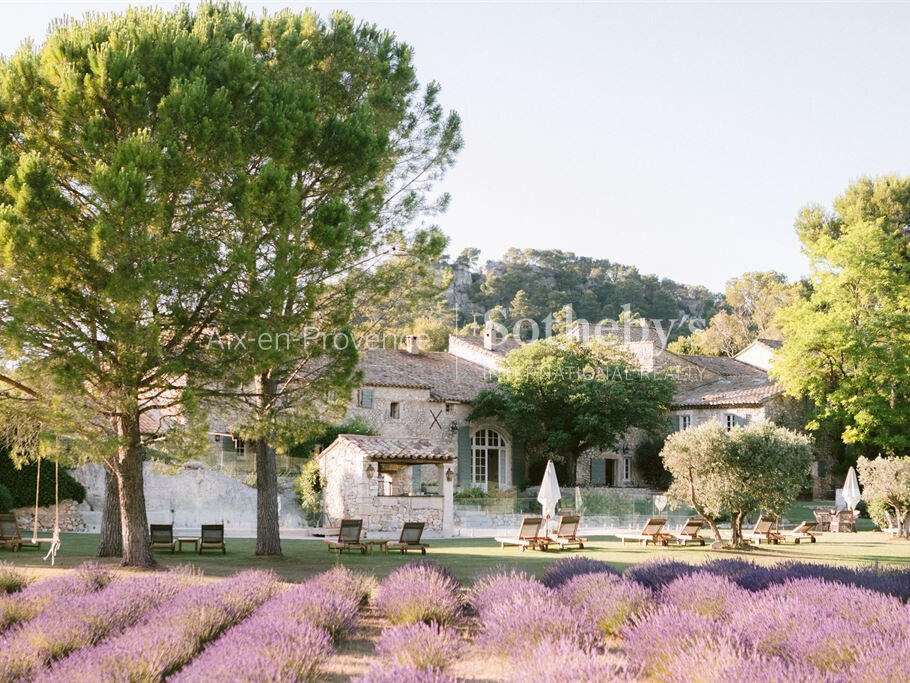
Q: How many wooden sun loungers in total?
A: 11